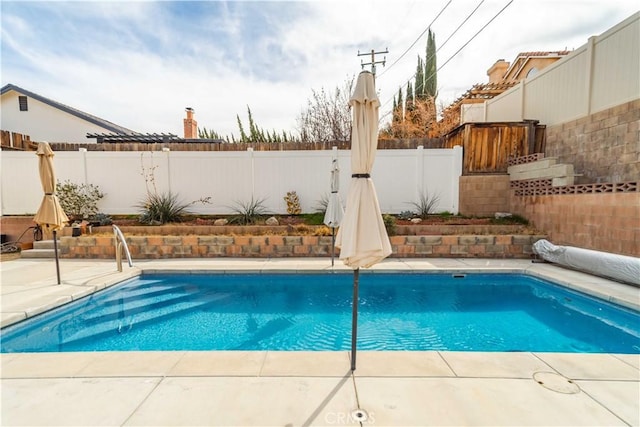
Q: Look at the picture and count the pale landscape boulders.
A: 4